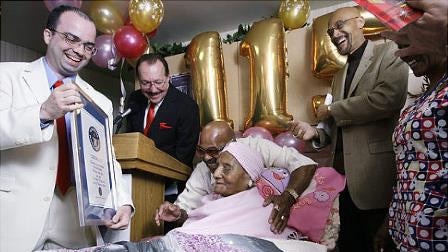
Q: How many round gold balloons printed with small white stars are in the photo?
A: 2